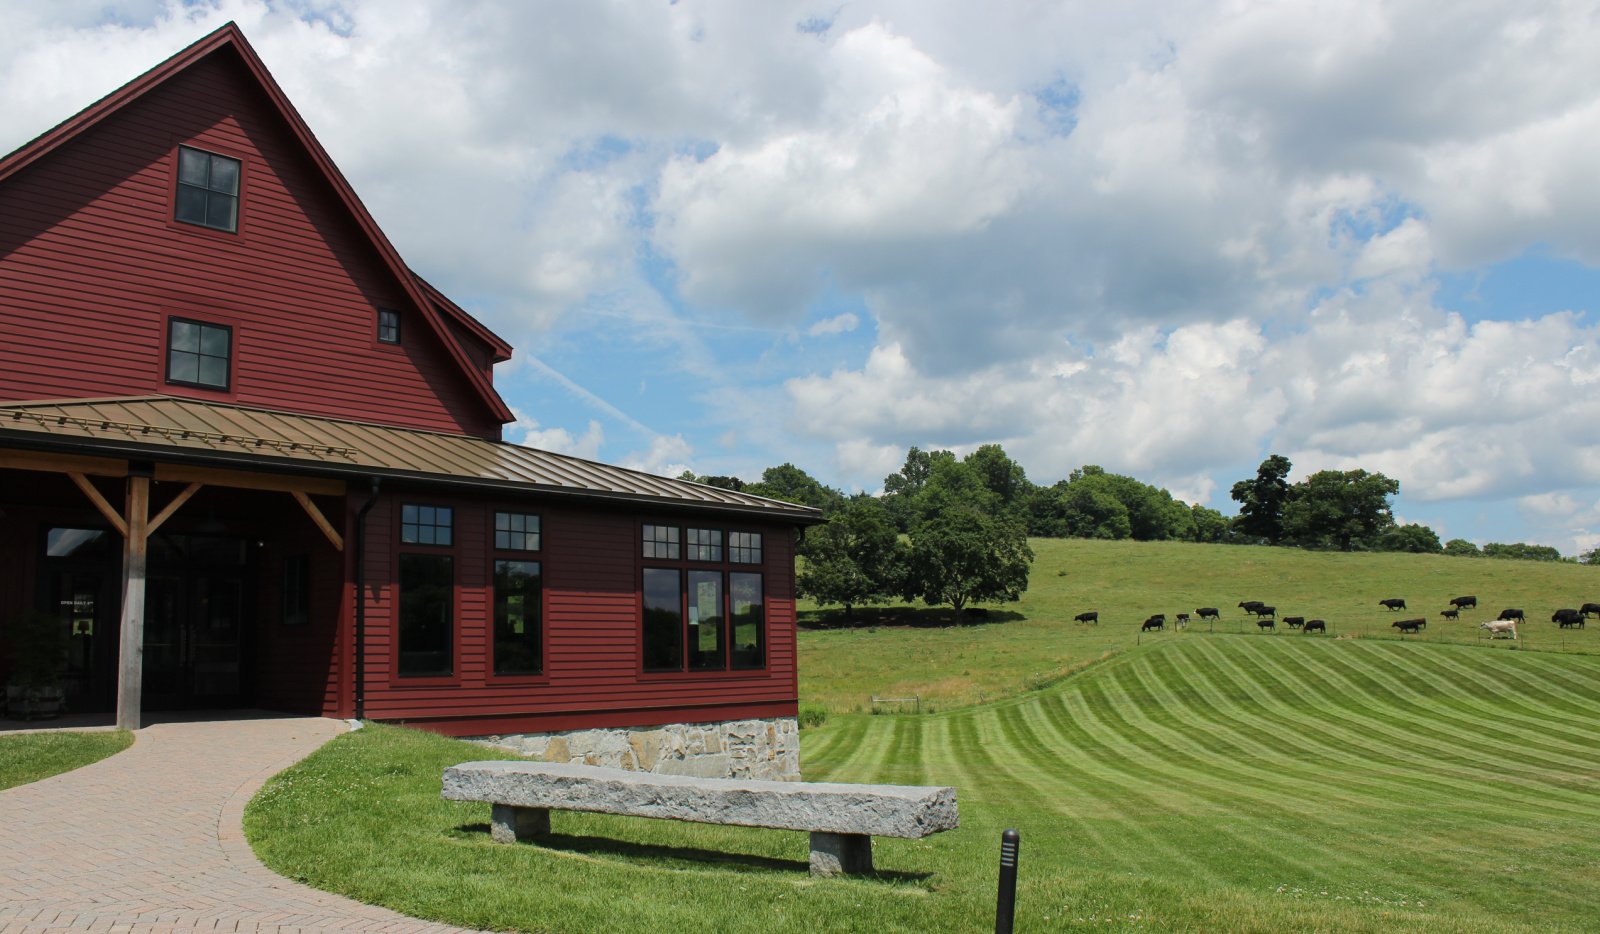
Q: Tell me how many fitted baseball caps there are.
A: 0